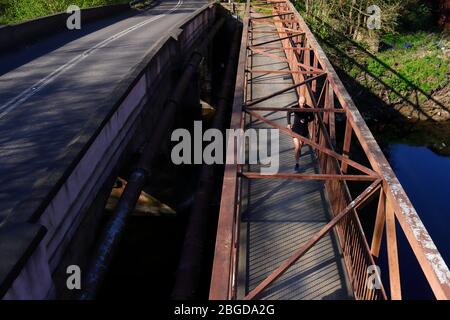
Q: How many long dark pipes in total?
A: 2